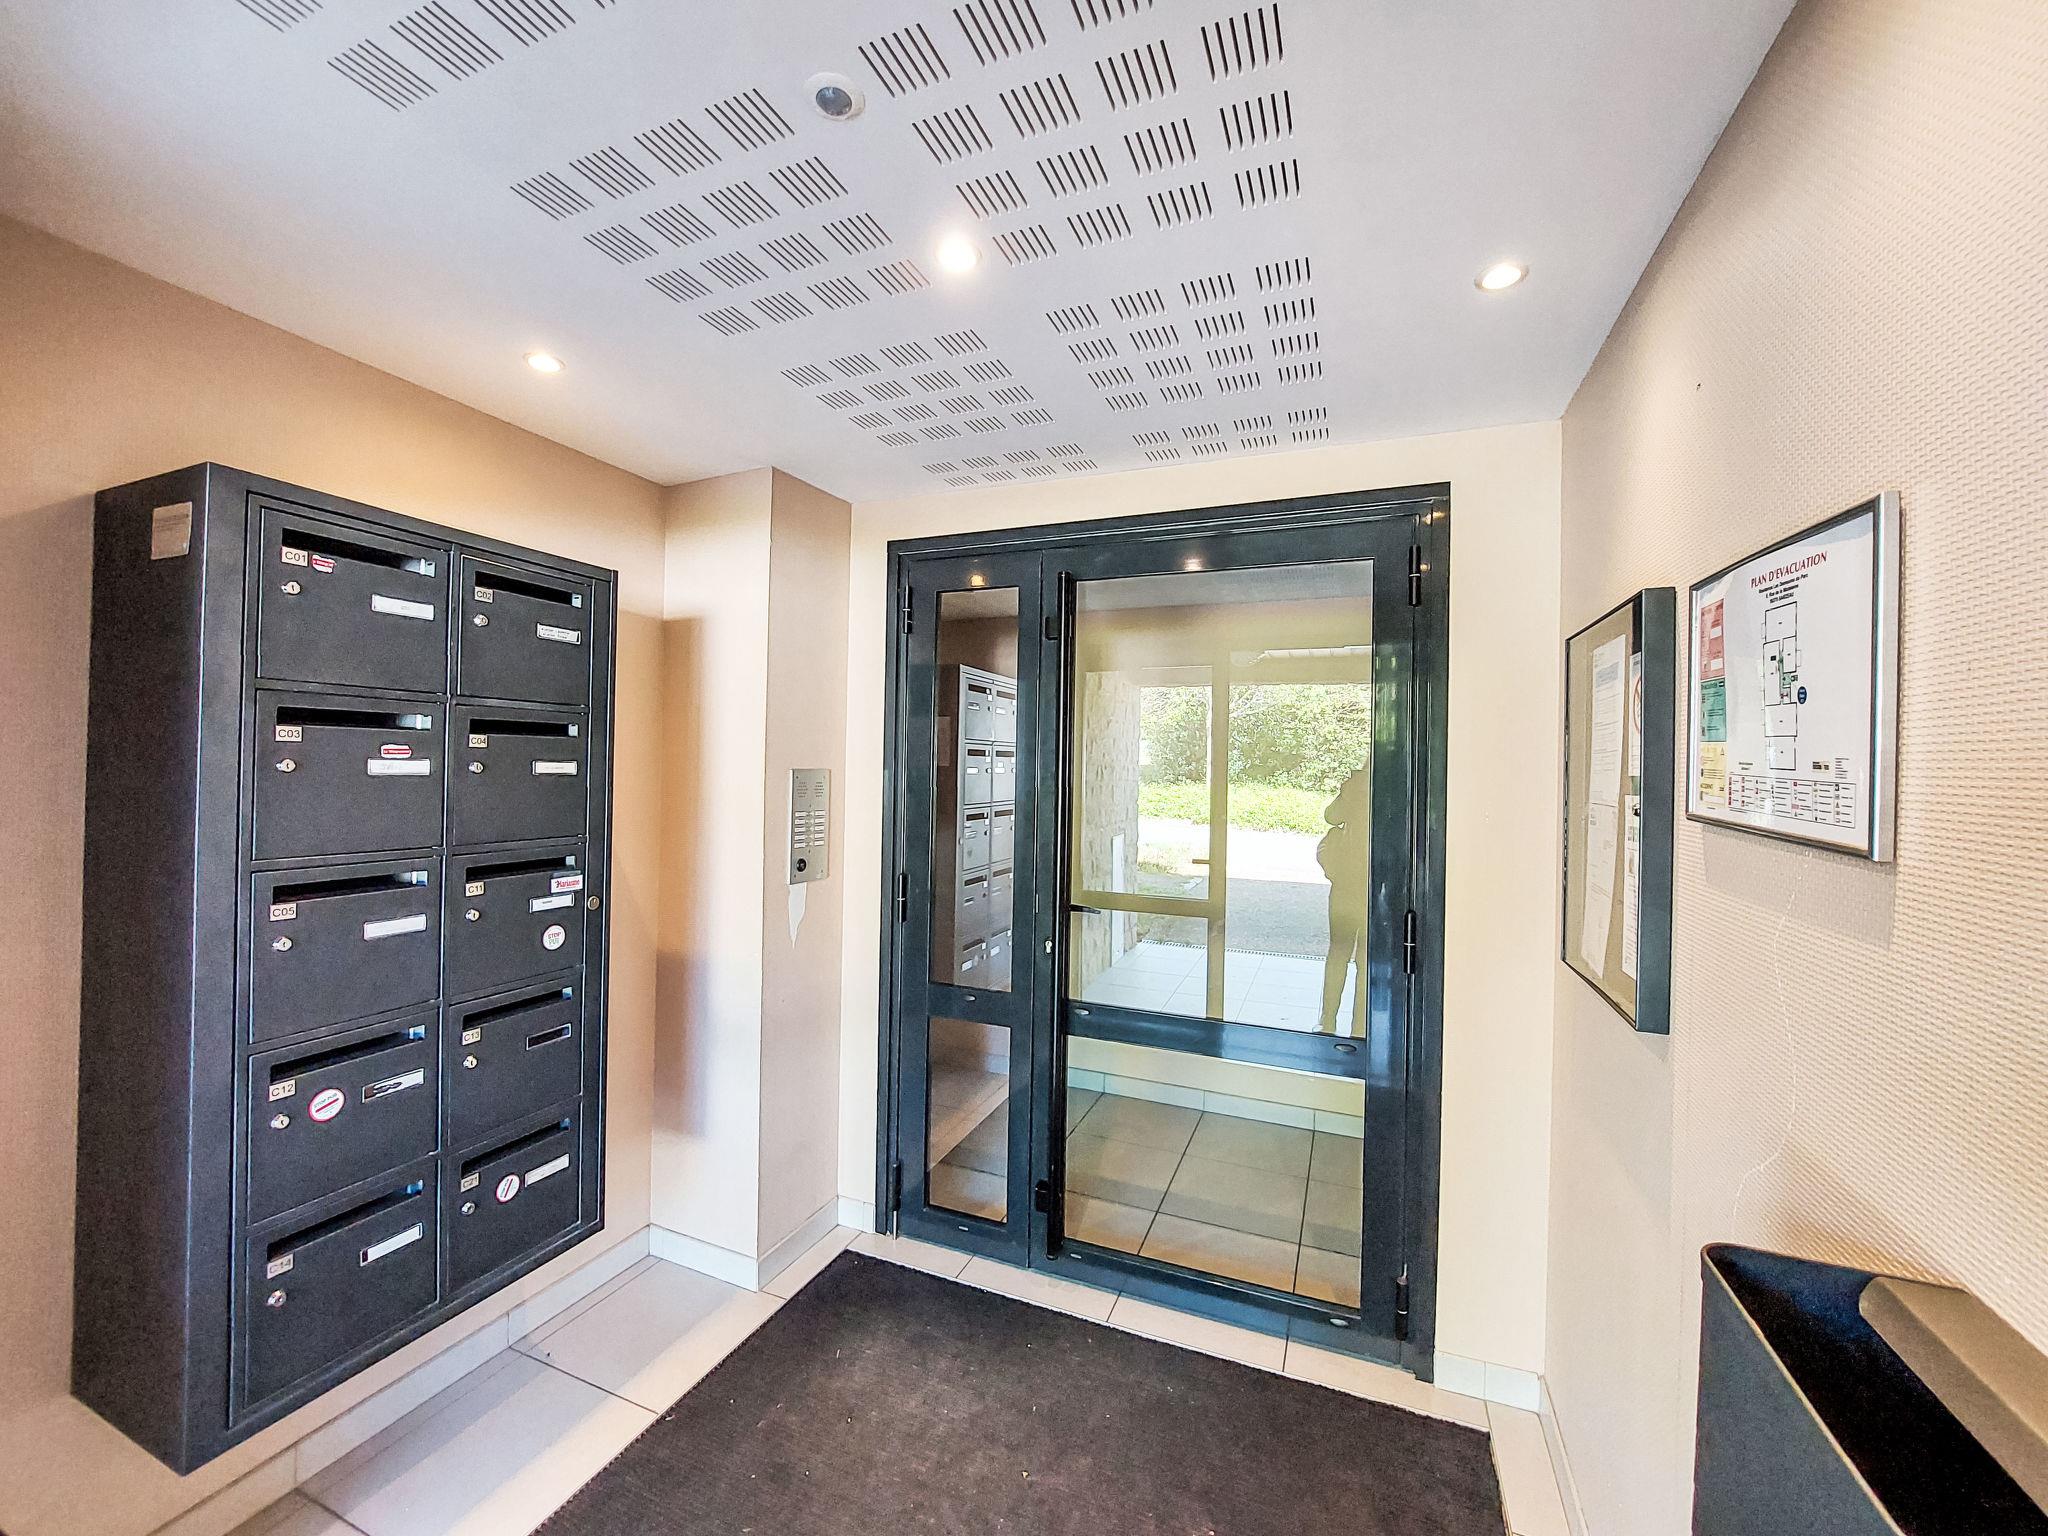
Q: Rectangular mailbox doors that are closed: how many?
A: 10